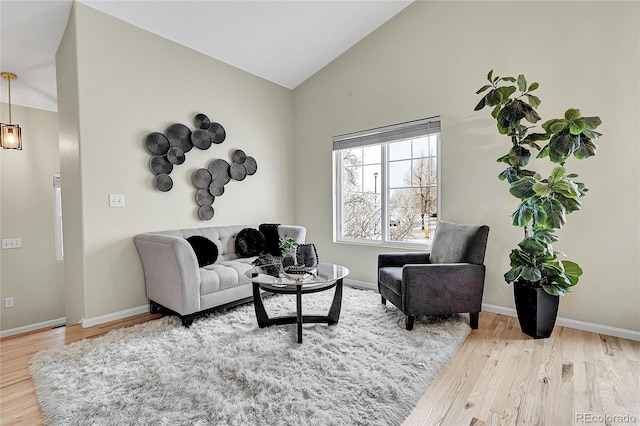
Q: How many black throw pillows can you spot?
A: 2